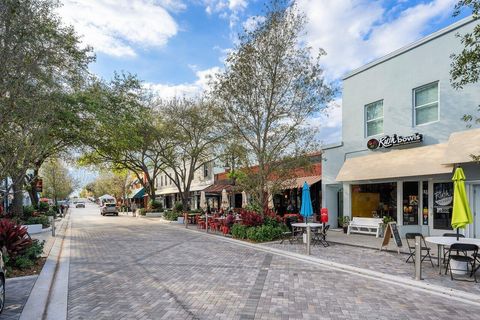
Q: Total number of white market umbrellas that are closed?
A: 4